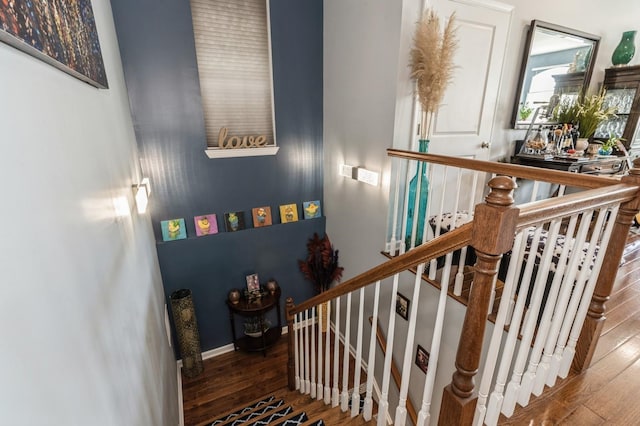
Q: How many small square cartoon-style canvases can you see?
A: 6